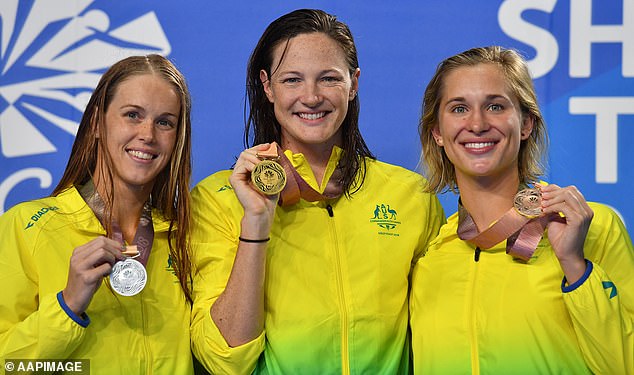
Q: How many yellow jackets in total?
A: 3